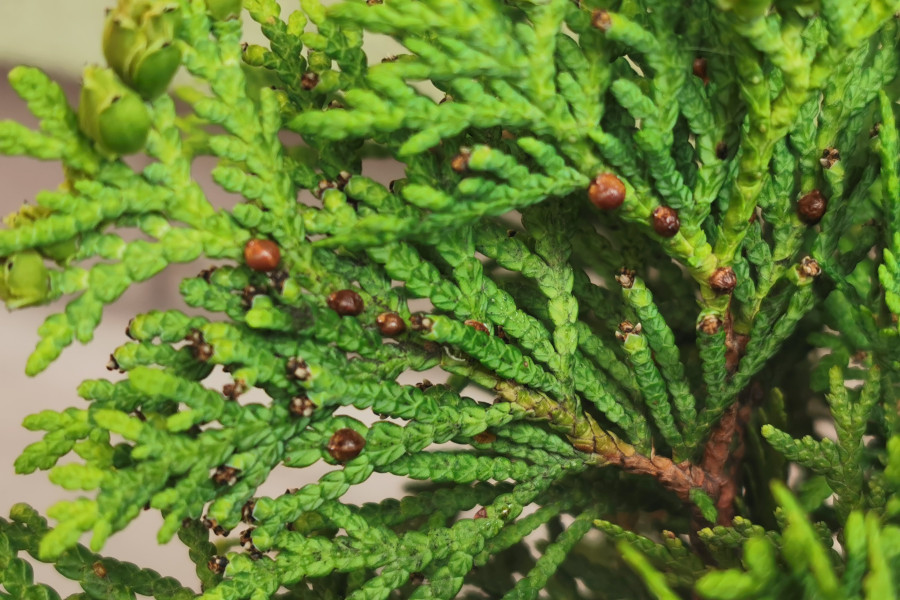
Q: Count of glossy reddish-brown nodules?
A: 8